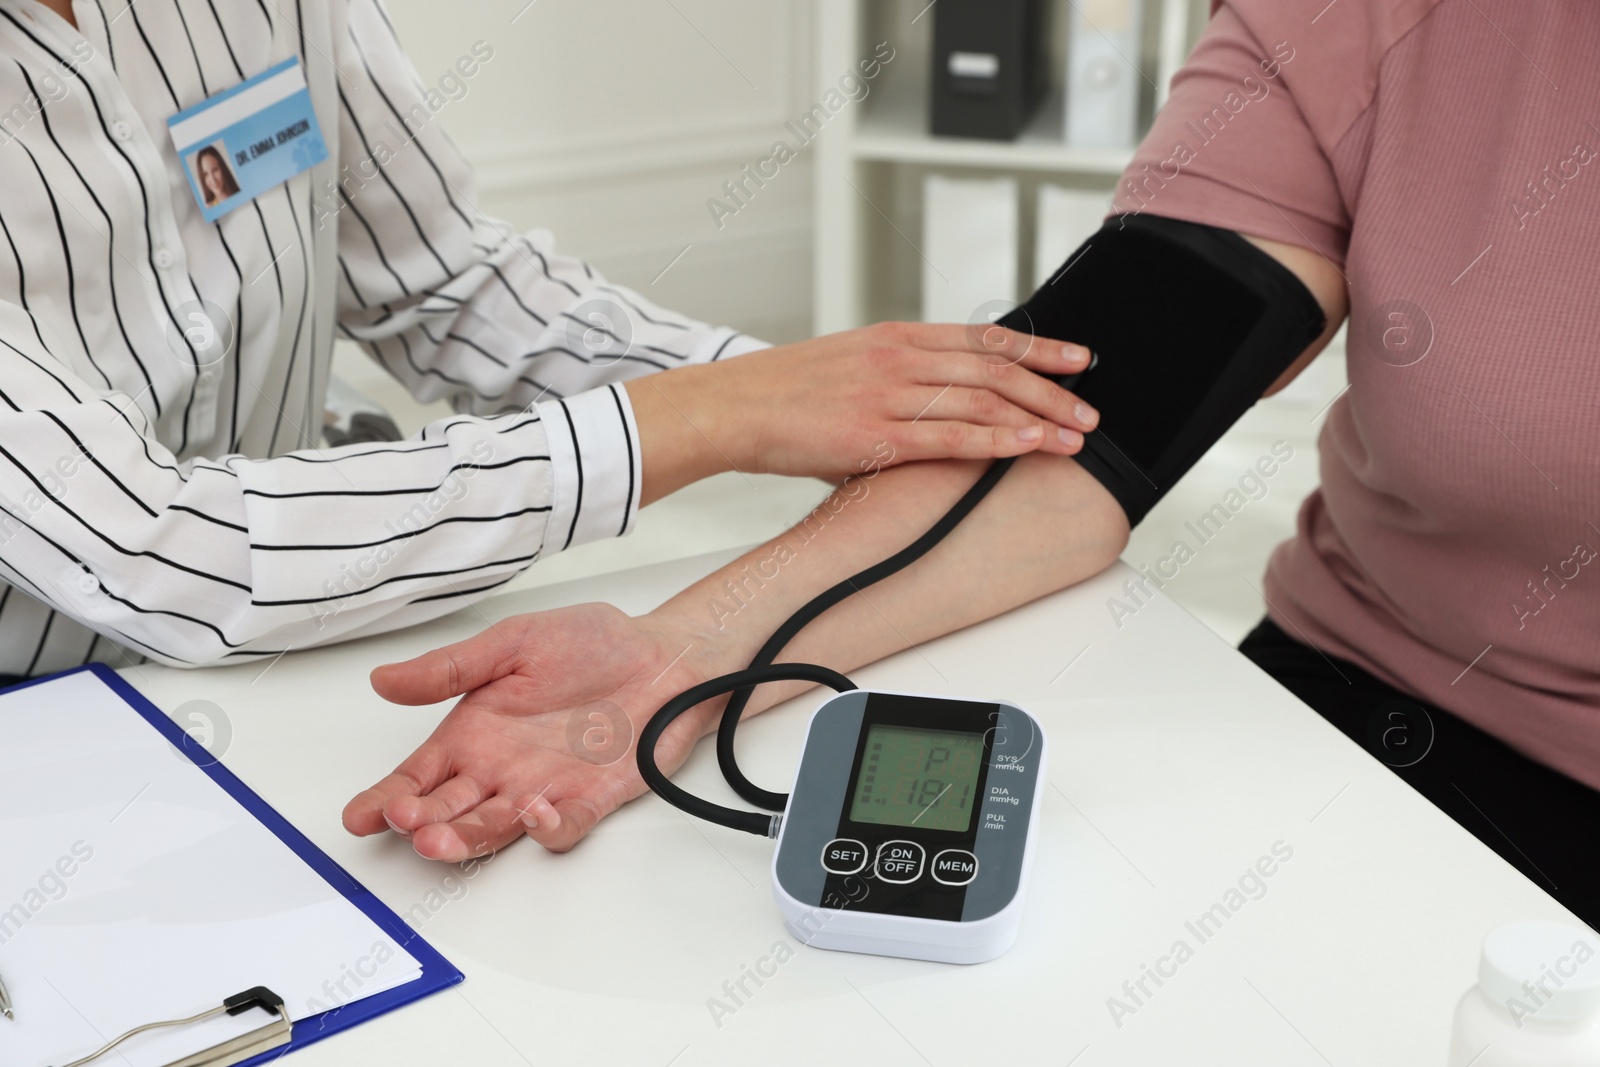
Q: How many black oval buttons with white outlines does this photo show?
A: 3